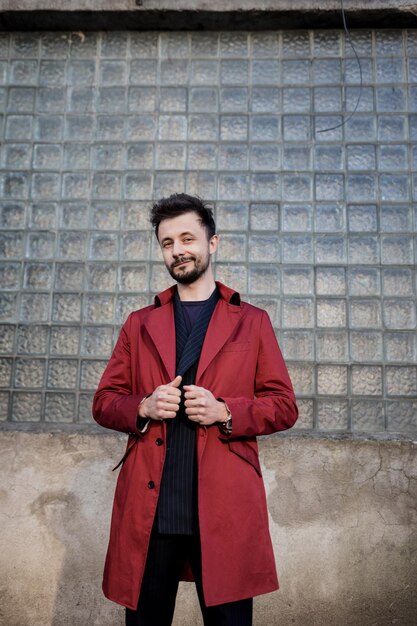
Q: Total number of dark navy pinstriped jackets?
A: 1